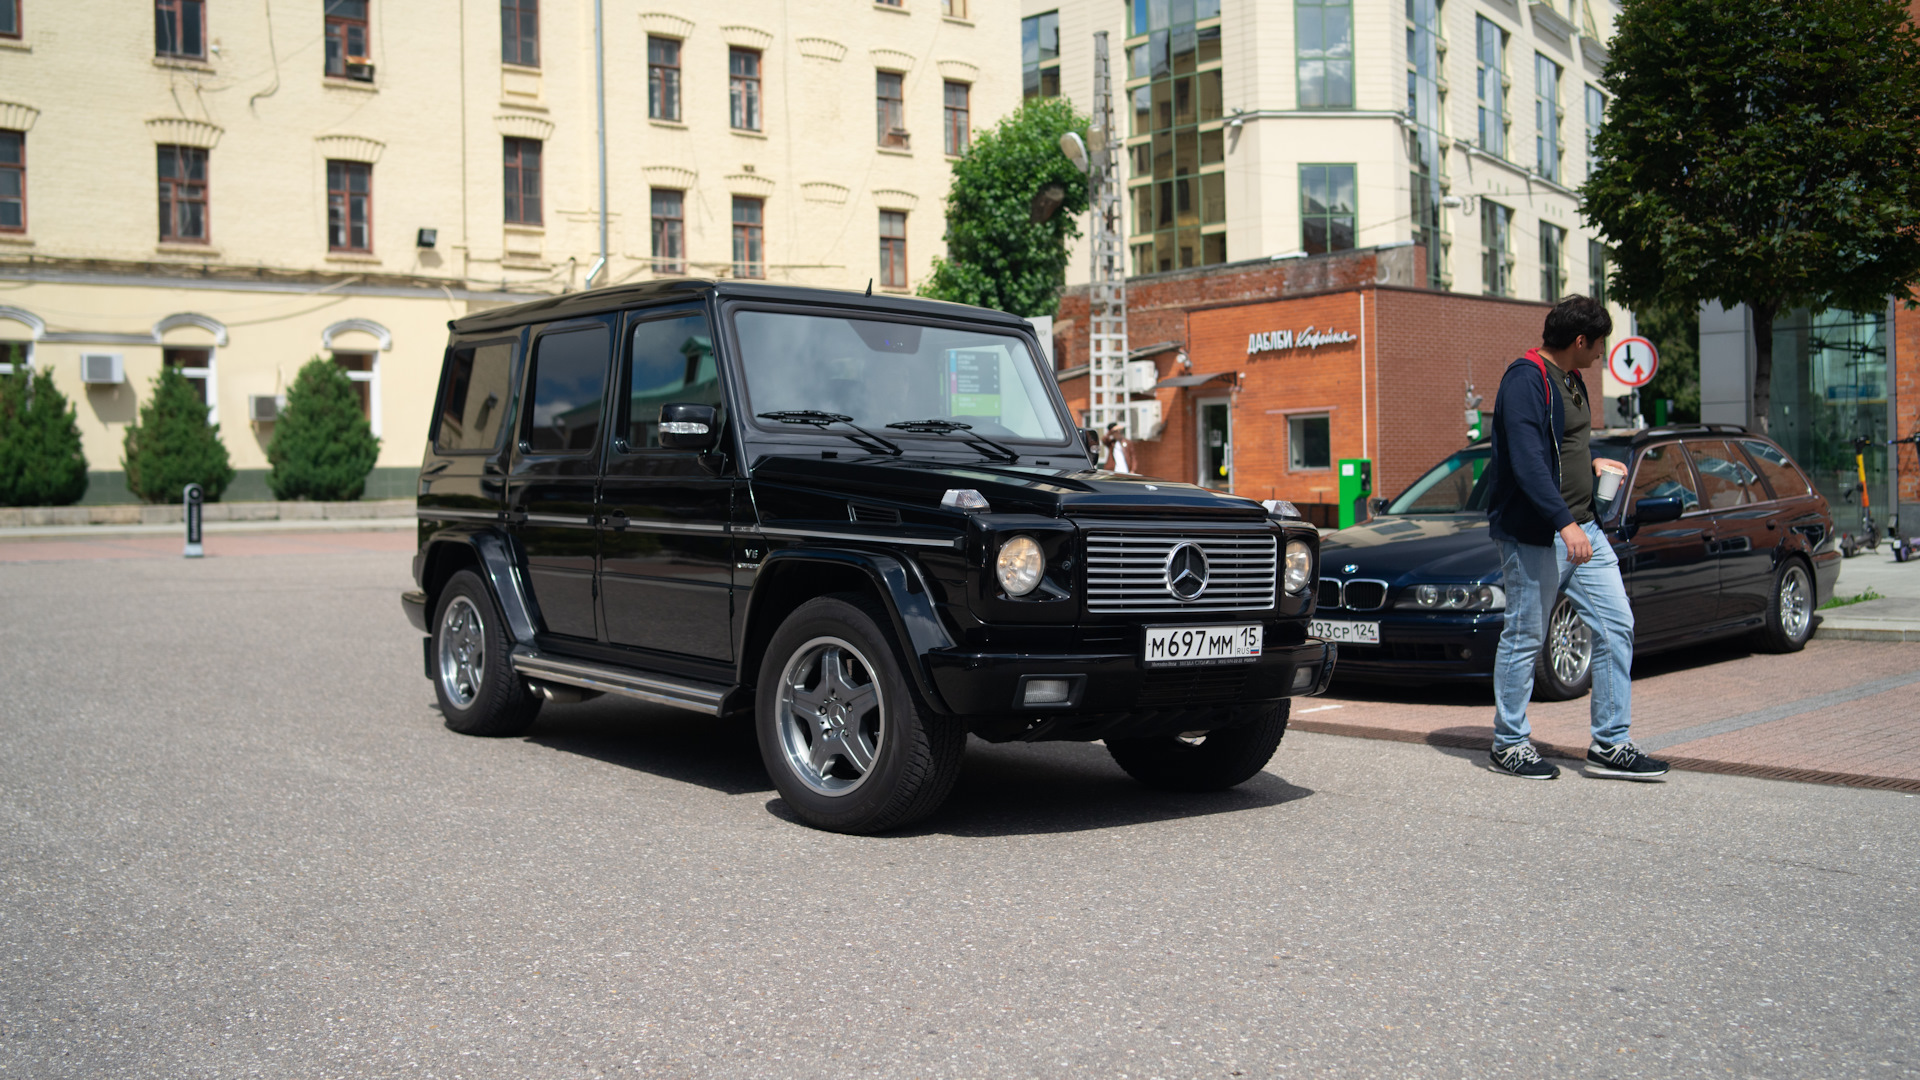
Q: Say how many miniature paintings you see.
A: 0